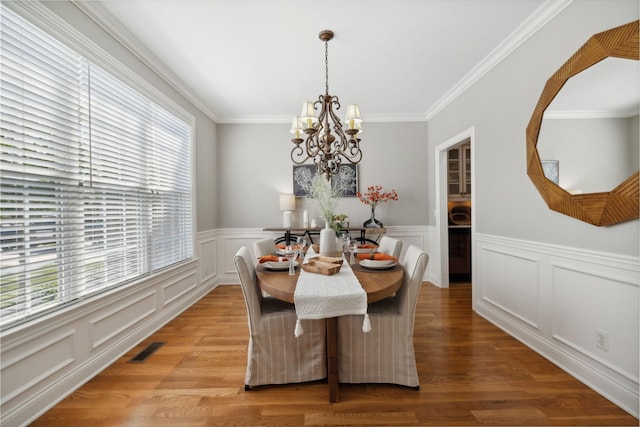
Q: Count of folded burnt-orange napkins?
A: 4